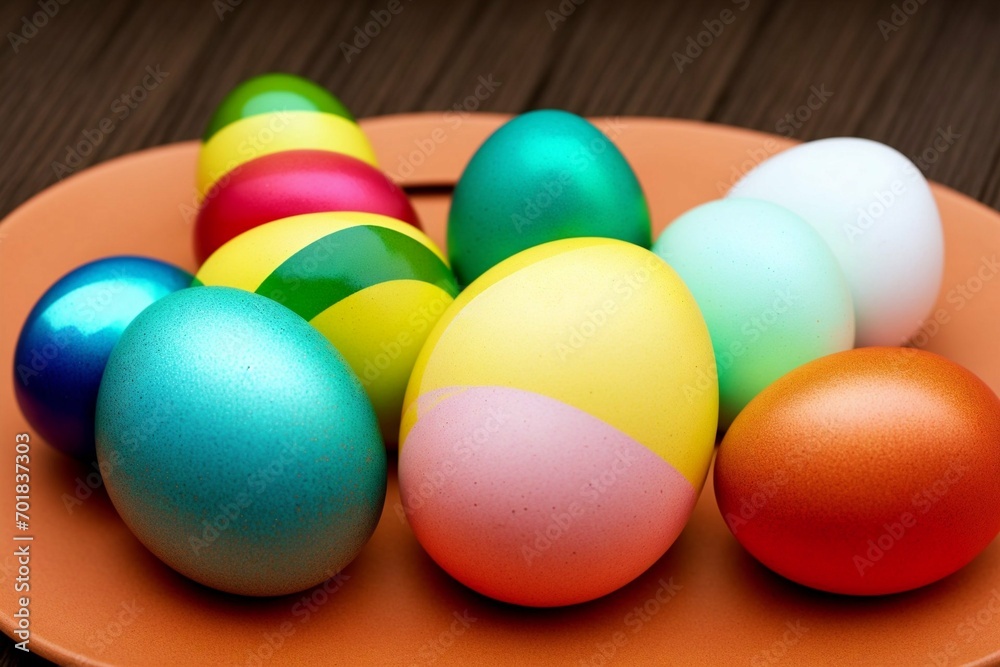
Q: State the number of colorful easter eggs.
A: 10